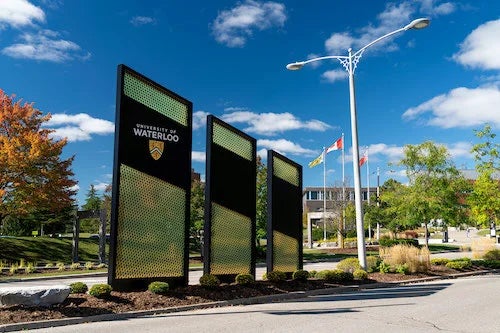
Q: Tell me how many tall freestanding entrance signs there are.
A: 3